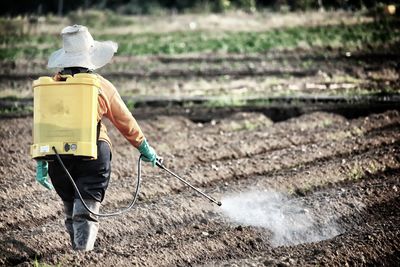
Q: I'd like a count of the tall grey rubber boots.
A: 2